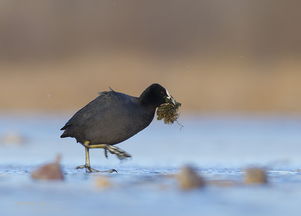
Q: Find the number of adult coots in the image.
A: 1